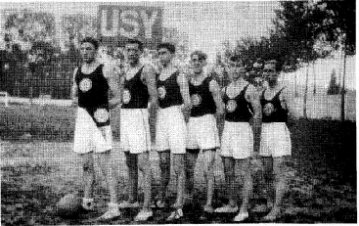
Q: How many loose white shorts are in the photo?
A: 6